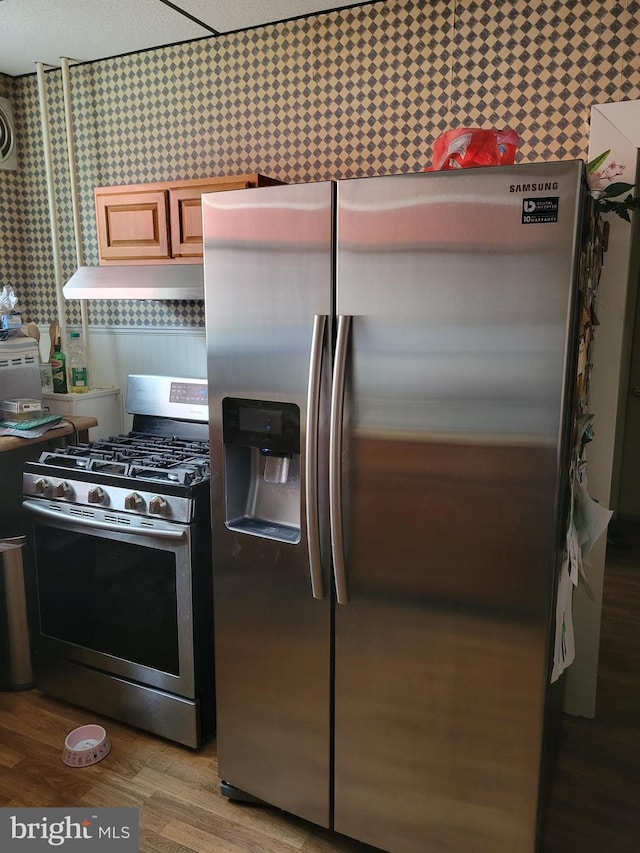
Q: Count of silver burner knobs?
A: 5